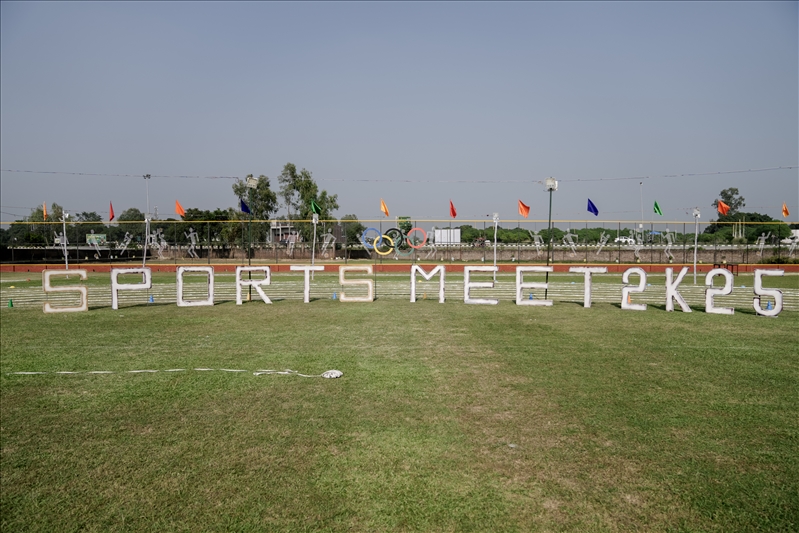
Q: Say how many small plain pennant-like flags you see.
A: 12